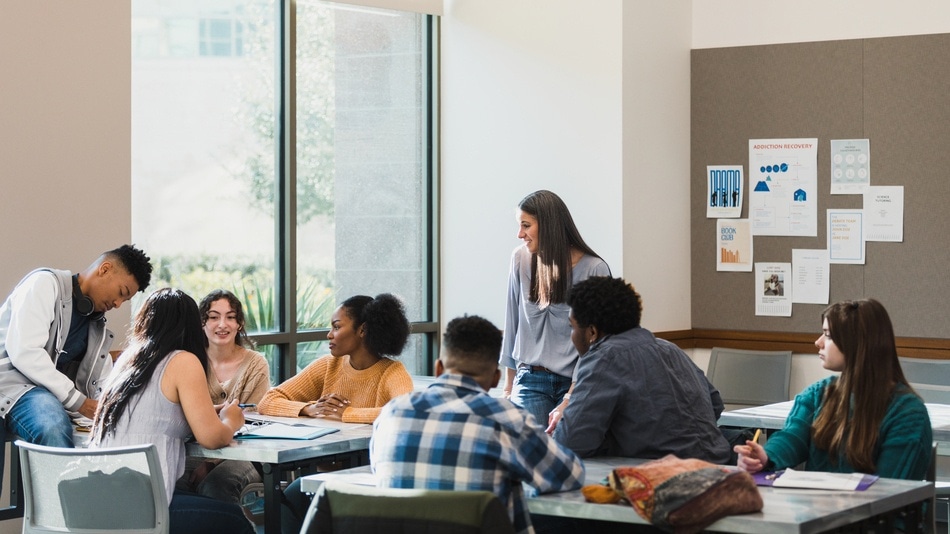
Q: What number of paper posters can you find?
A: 8